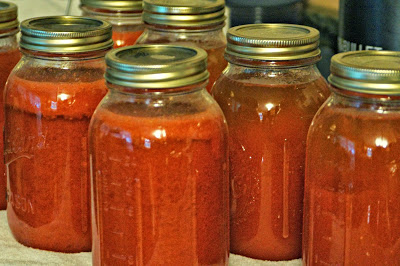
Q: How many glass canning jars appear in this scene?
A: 7